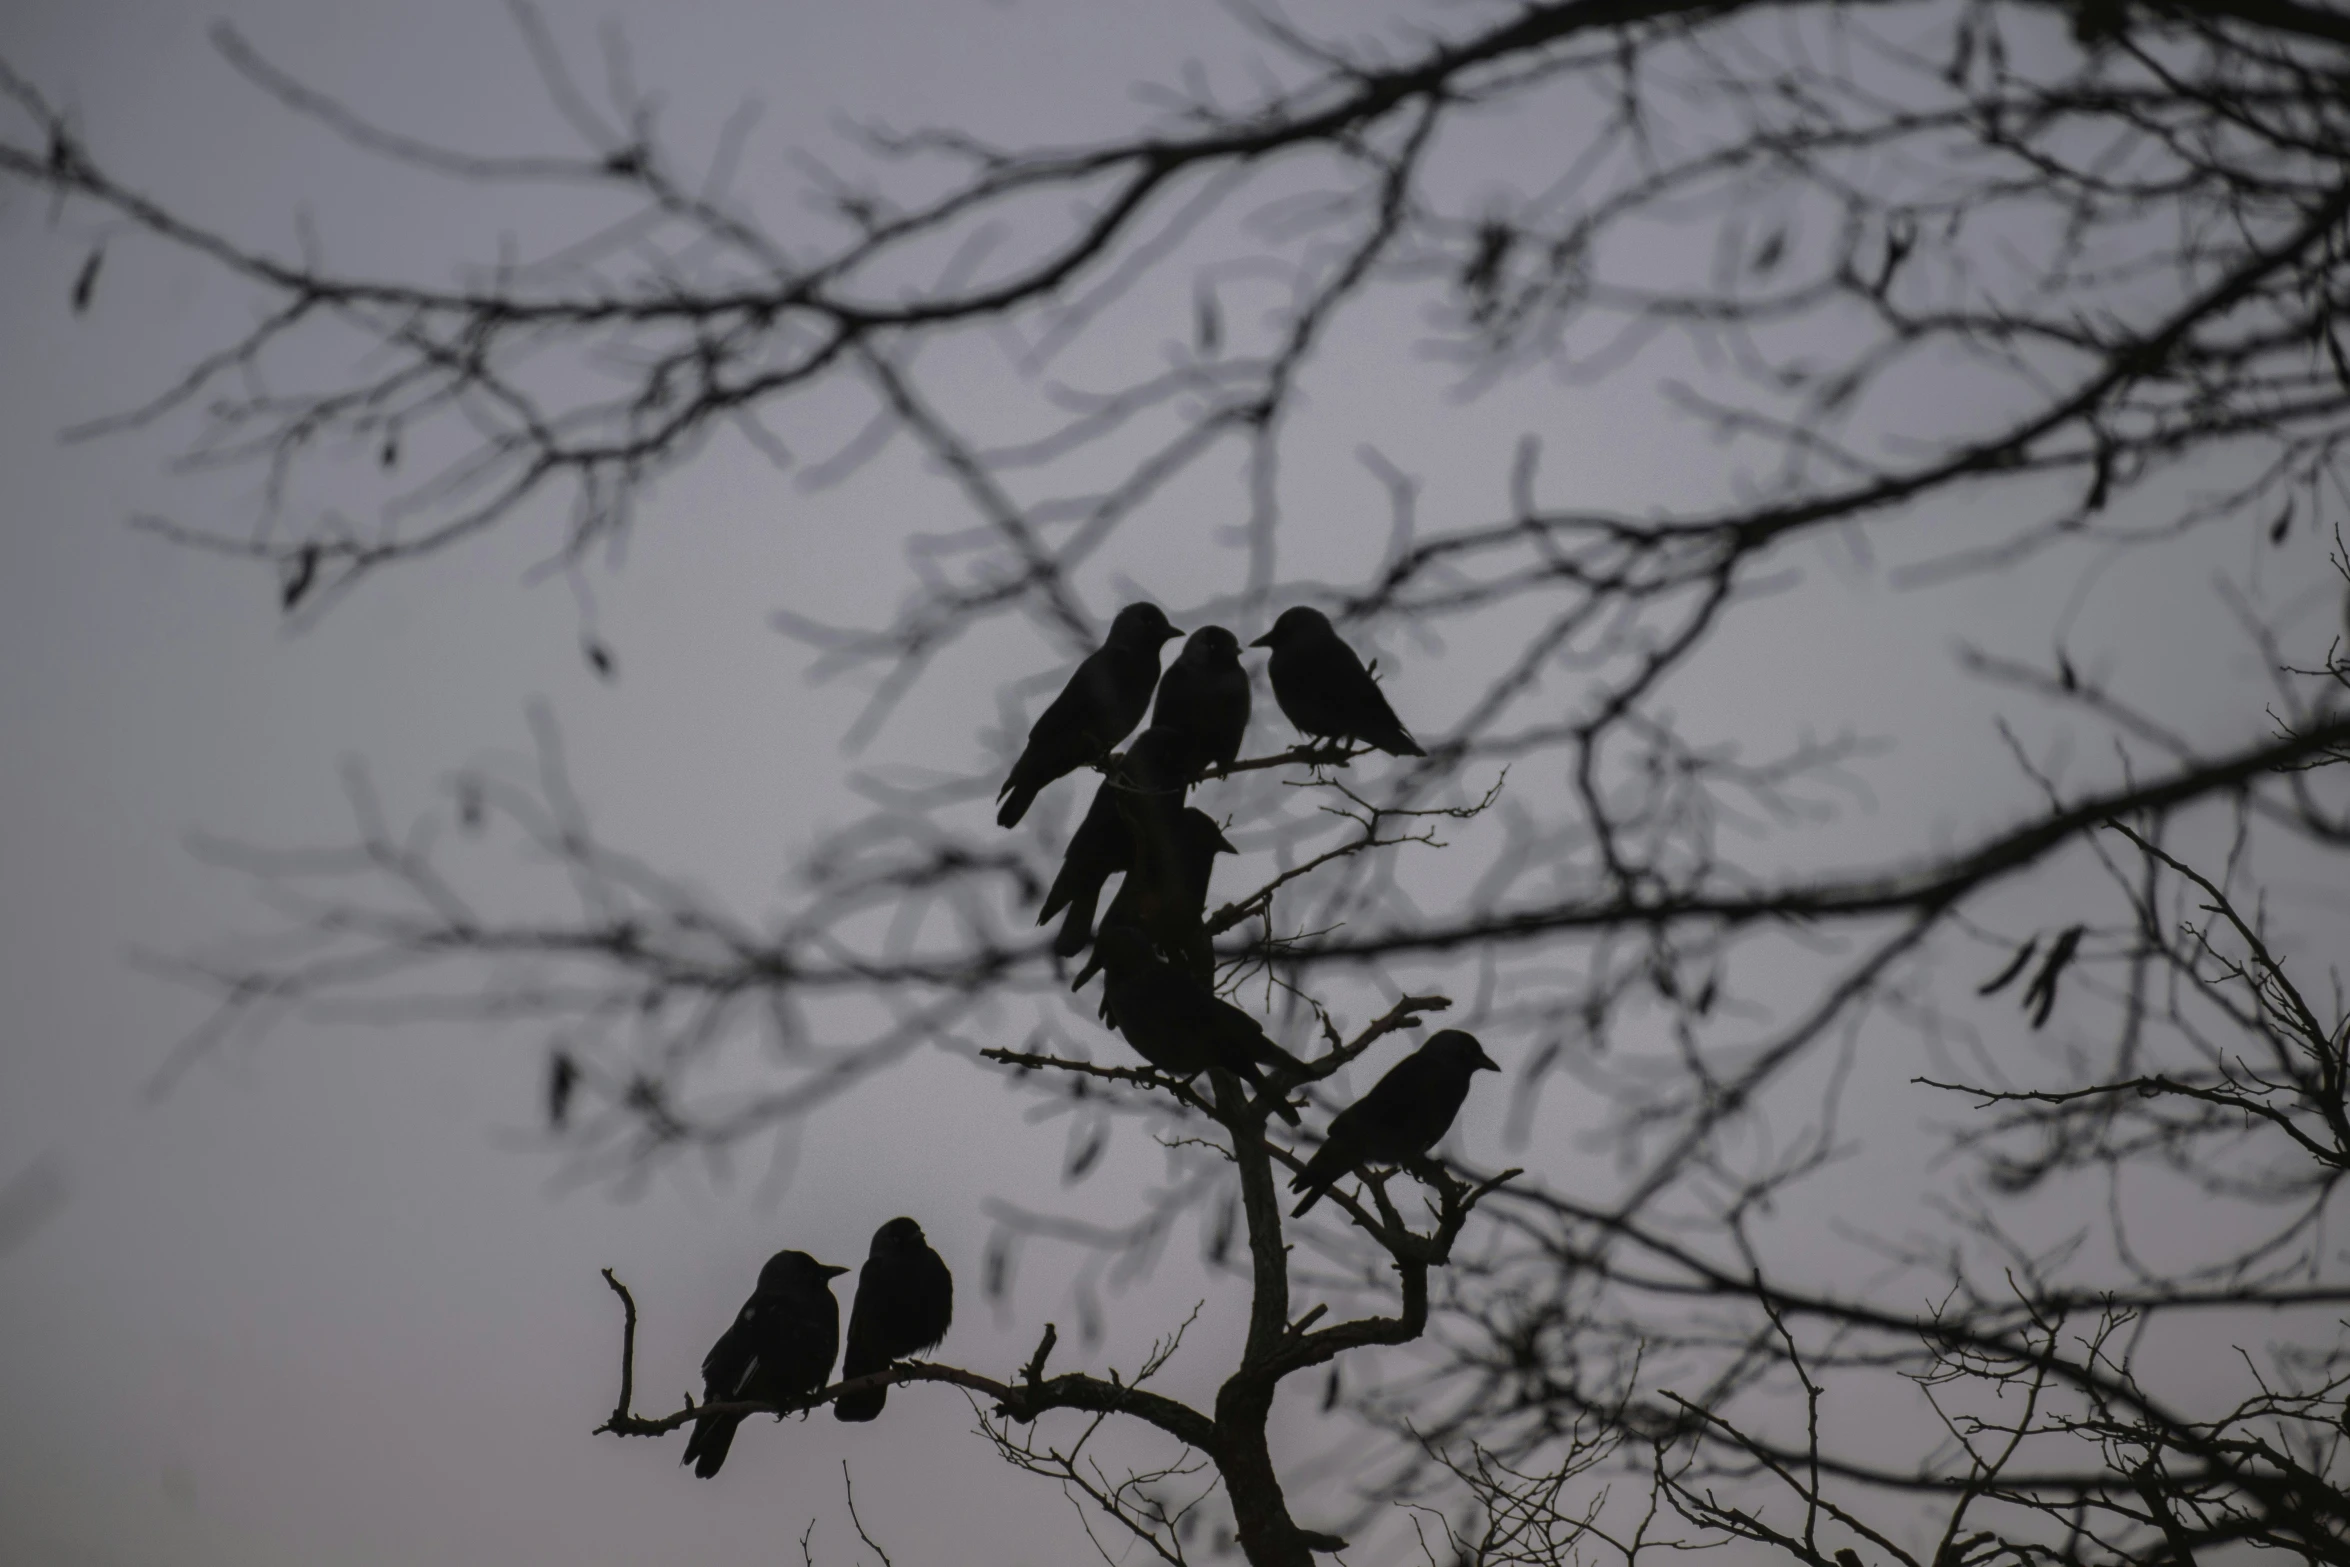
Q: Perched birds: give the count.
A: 9